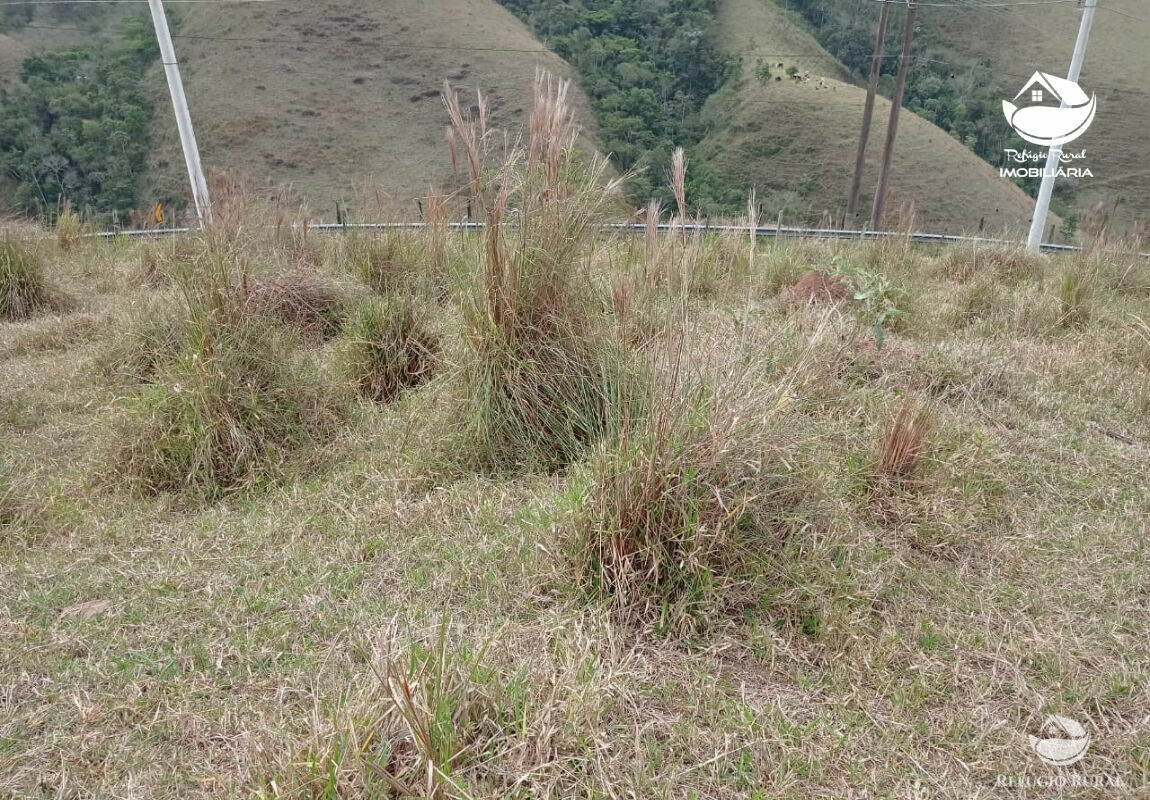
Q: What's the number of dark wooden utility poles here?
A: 2